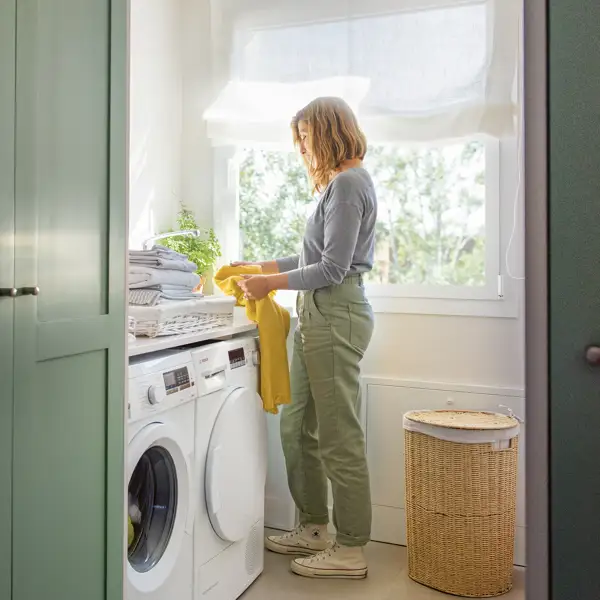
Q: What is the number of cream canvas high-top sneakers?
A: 2